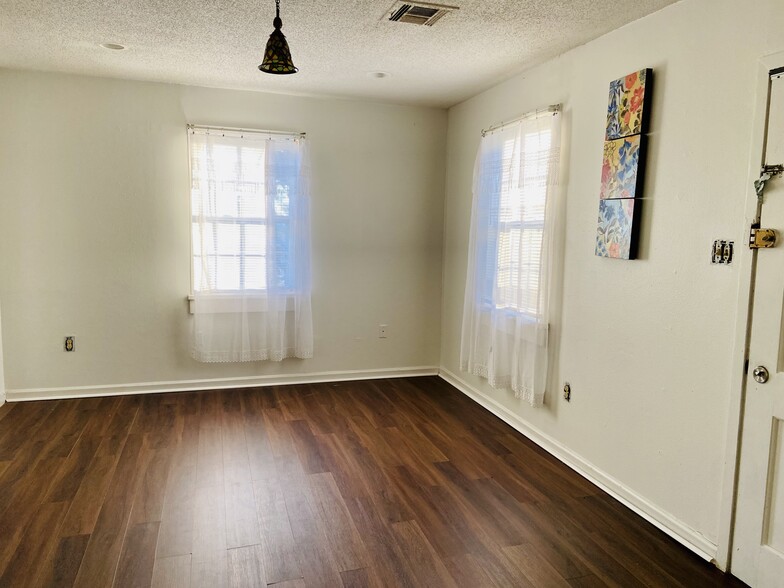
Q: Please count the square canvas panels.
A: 3